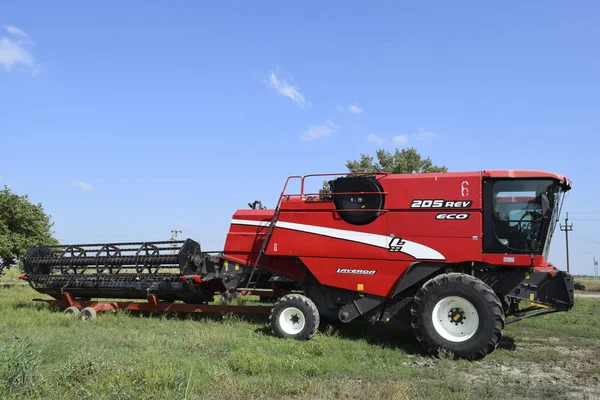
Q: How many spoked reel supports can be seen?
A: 3